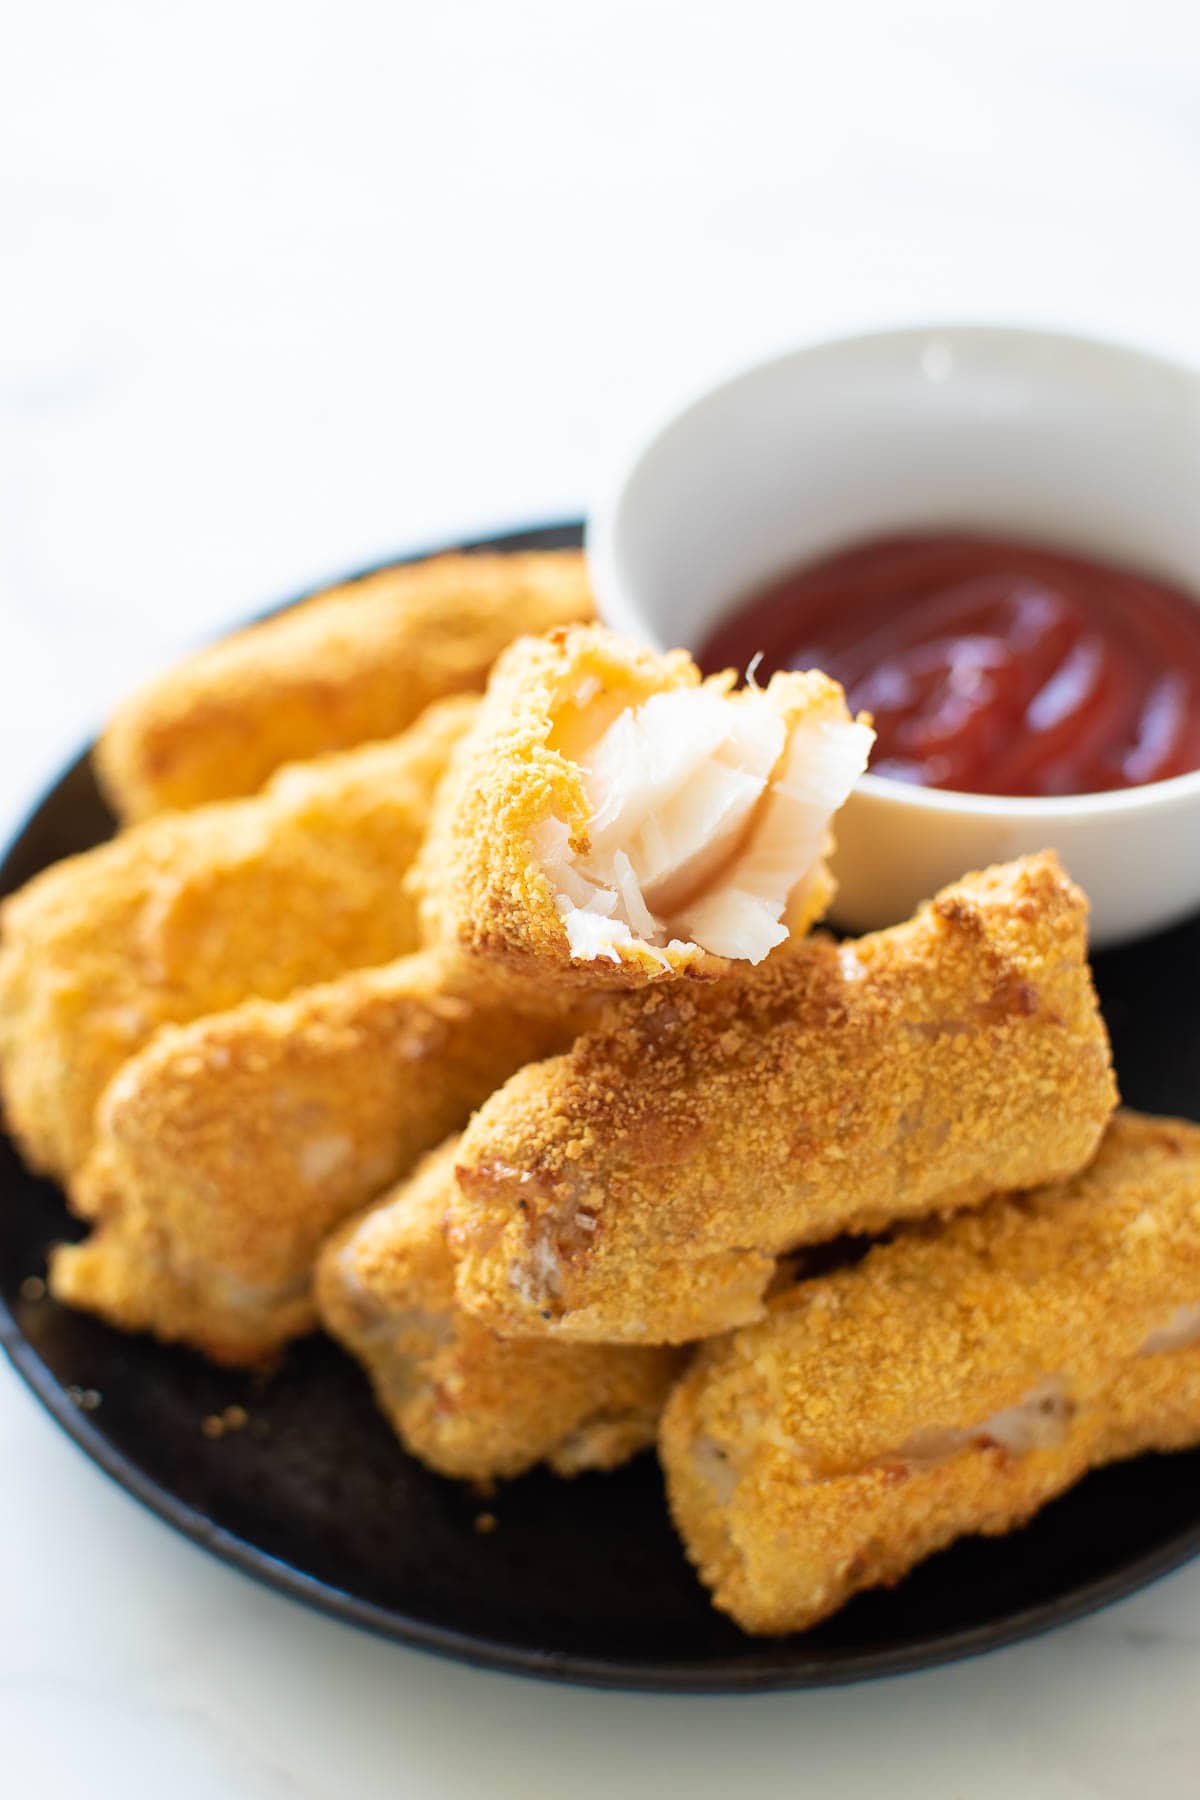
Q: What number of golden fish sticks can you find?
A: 7